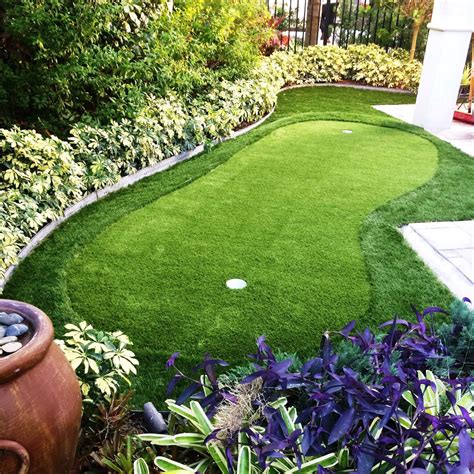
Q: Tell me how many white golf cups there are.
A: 2